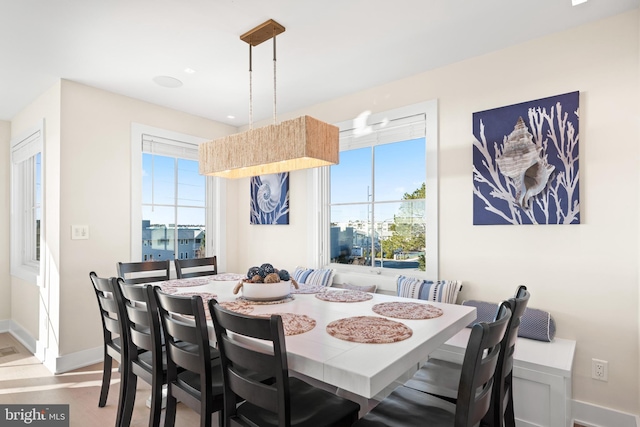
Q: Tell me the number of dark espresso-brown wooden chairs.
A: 8